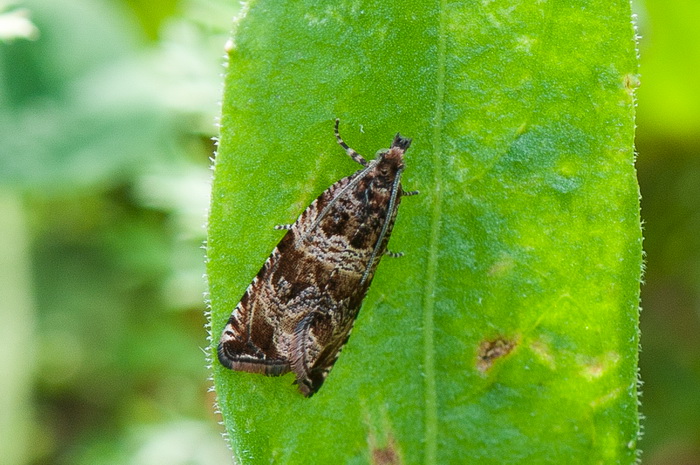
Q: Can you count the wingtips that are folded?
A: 1